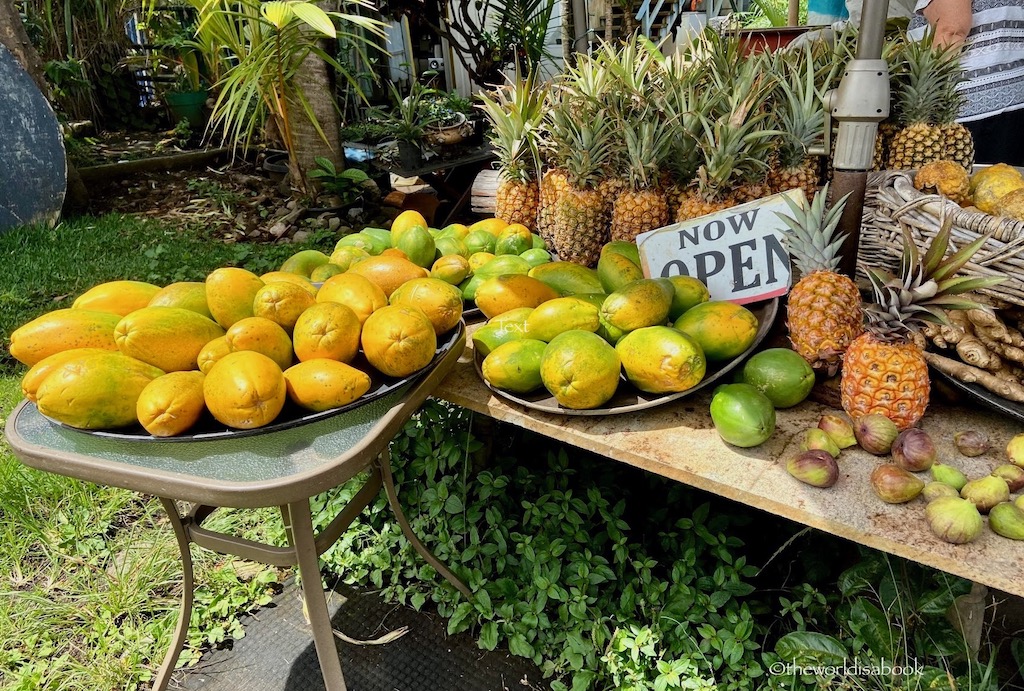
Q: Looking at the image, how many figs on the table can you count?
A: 15